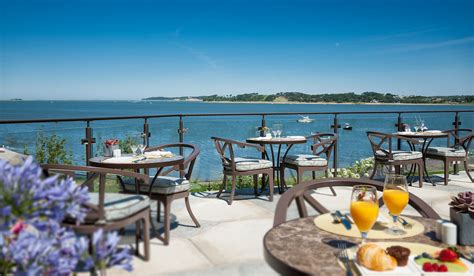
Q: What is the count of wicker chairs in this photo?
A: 0